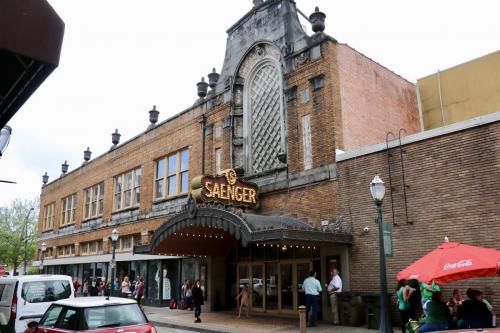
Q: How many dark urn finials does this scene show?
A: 8